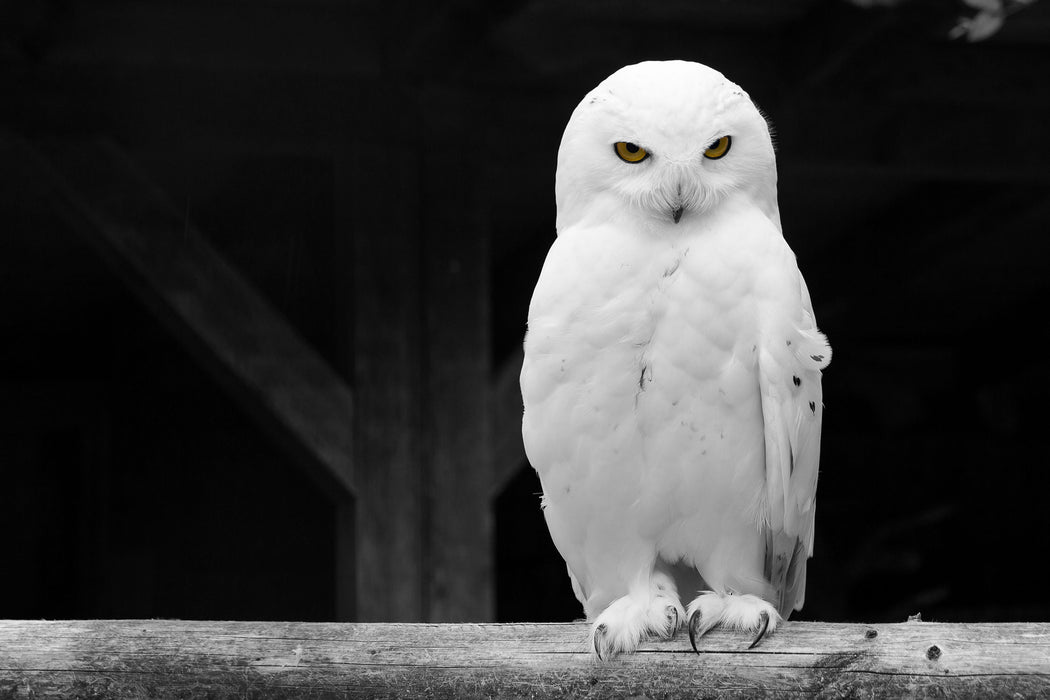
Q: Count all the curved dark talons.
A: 4